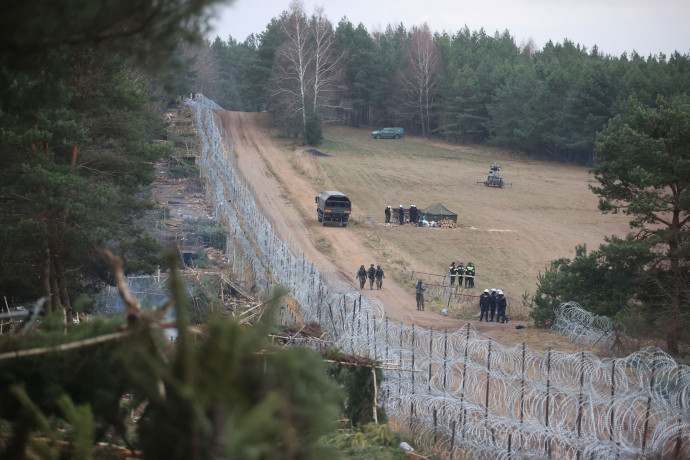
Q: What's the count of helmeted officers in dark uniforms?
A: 8